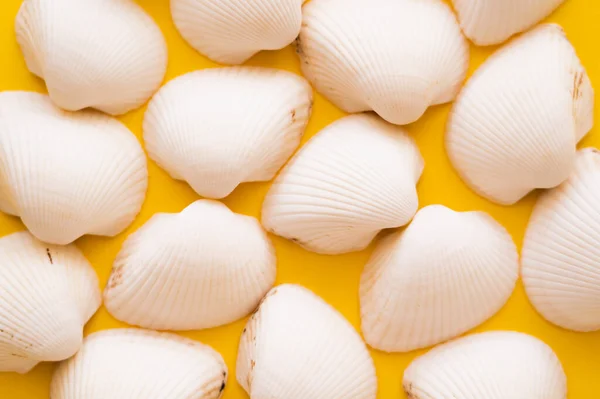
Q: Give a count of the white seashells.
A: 15